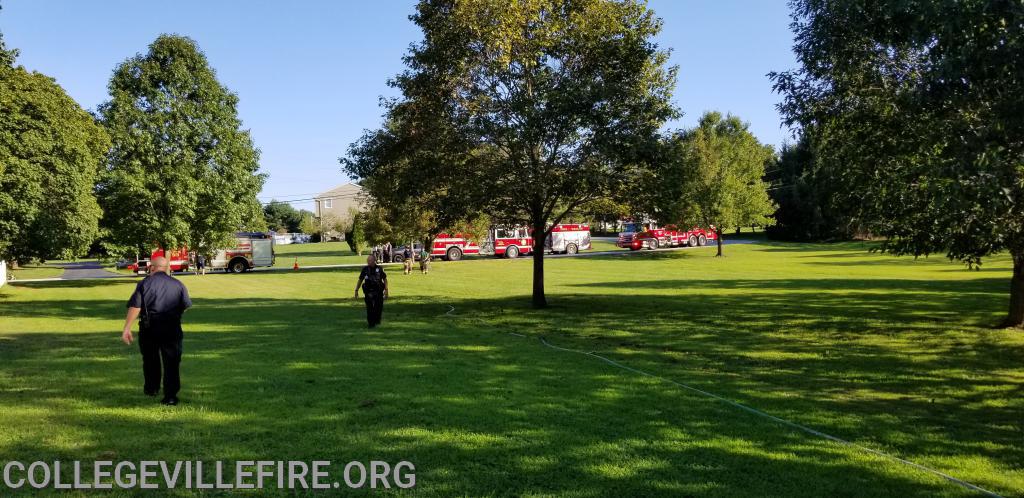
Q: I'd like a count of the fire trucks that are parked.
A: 4